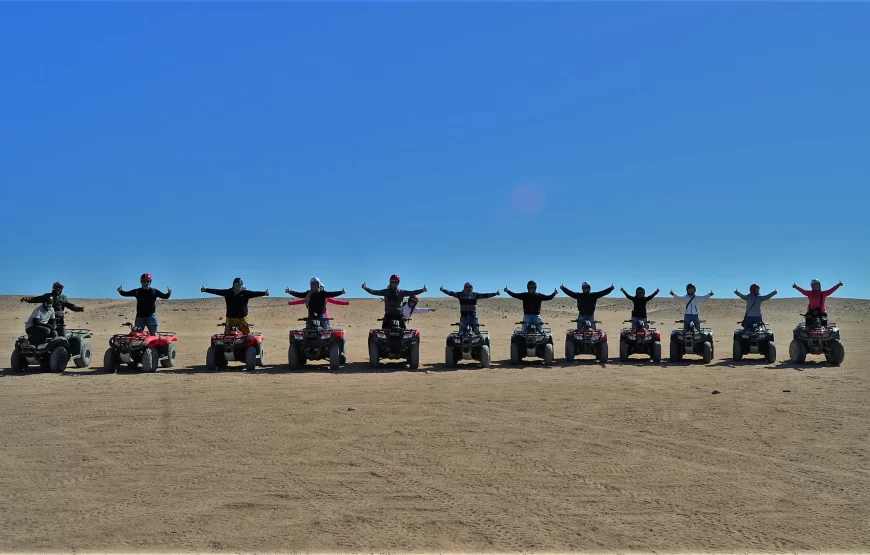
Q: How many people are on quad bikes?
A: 15